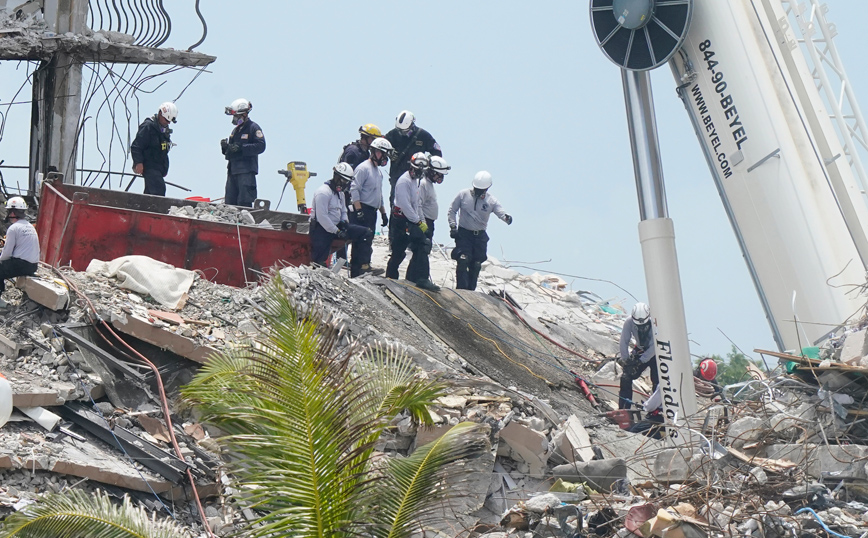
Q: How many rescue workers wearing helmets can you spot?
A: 12